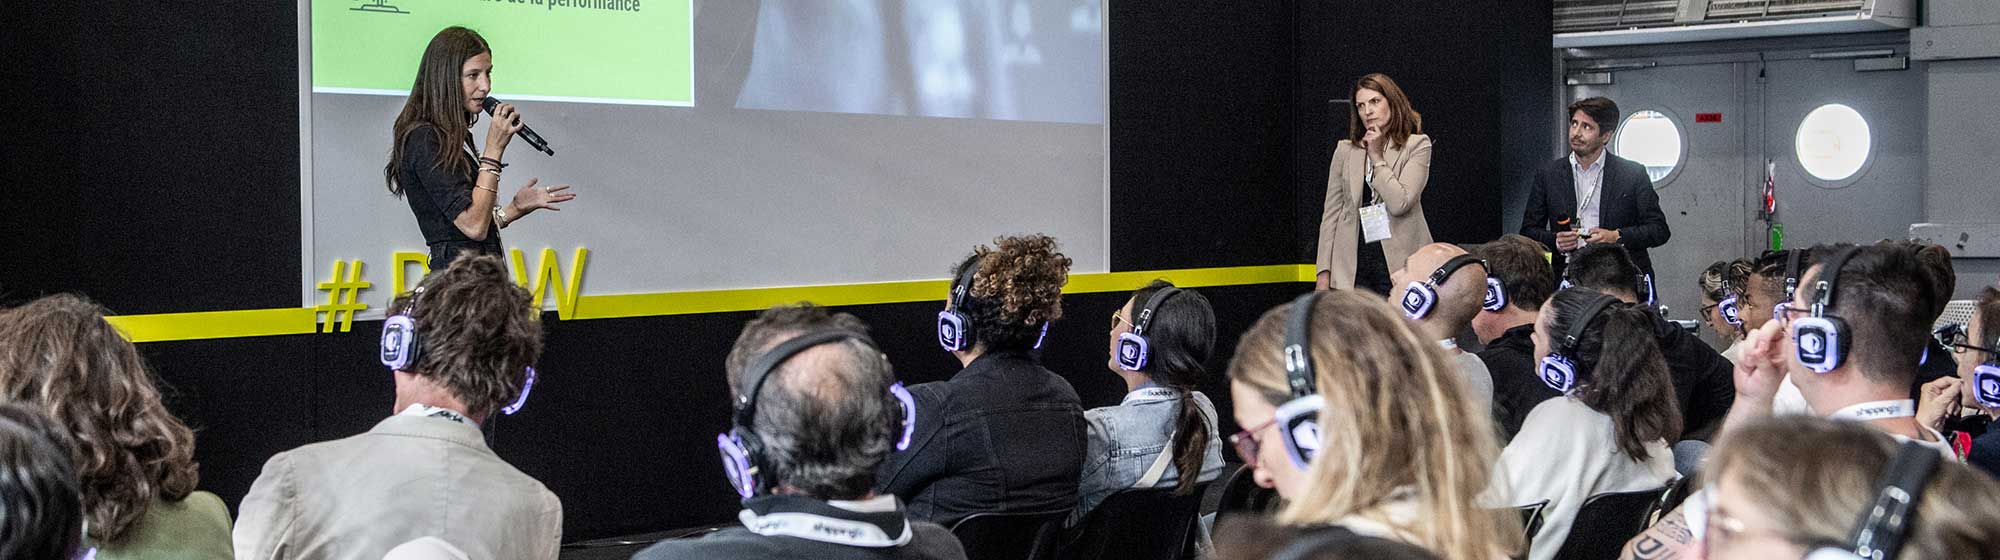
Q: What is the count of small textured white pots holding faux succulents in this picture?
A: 0